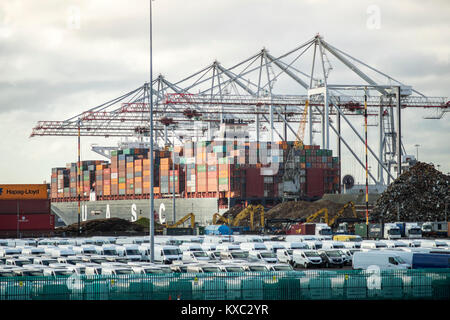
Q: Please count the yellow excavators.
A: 6